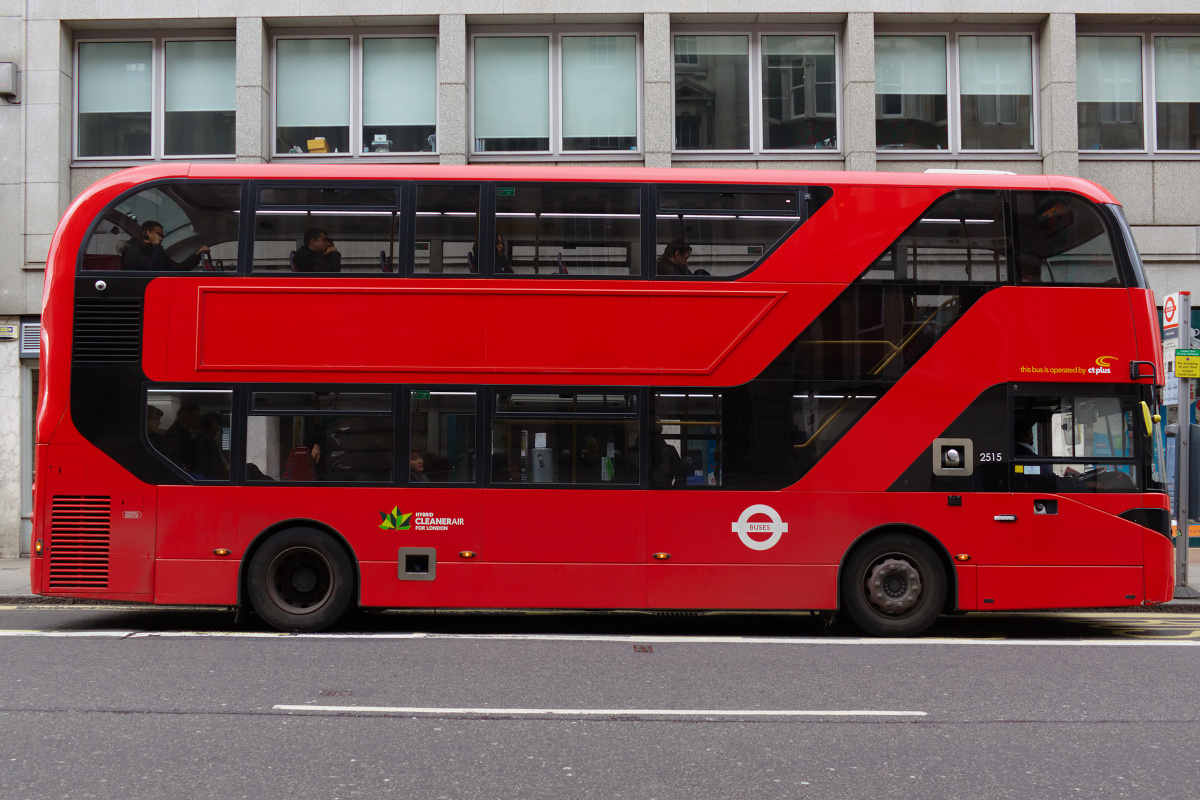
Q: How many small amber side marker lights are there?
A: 5